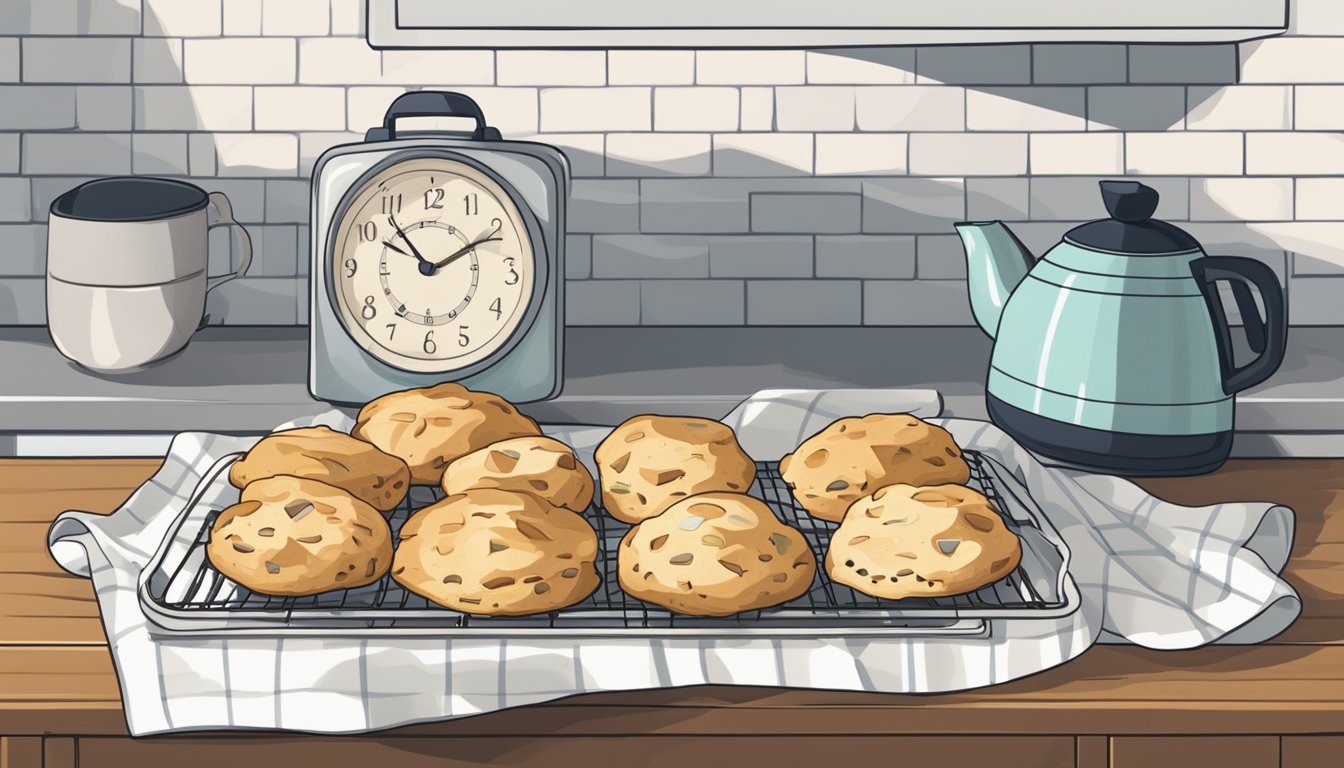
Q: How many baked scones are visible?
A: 9